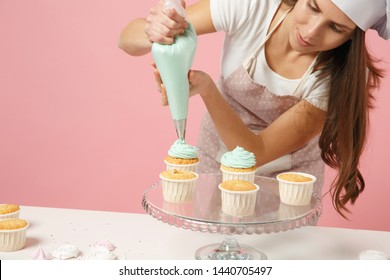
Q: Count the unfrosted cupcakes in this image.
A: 5